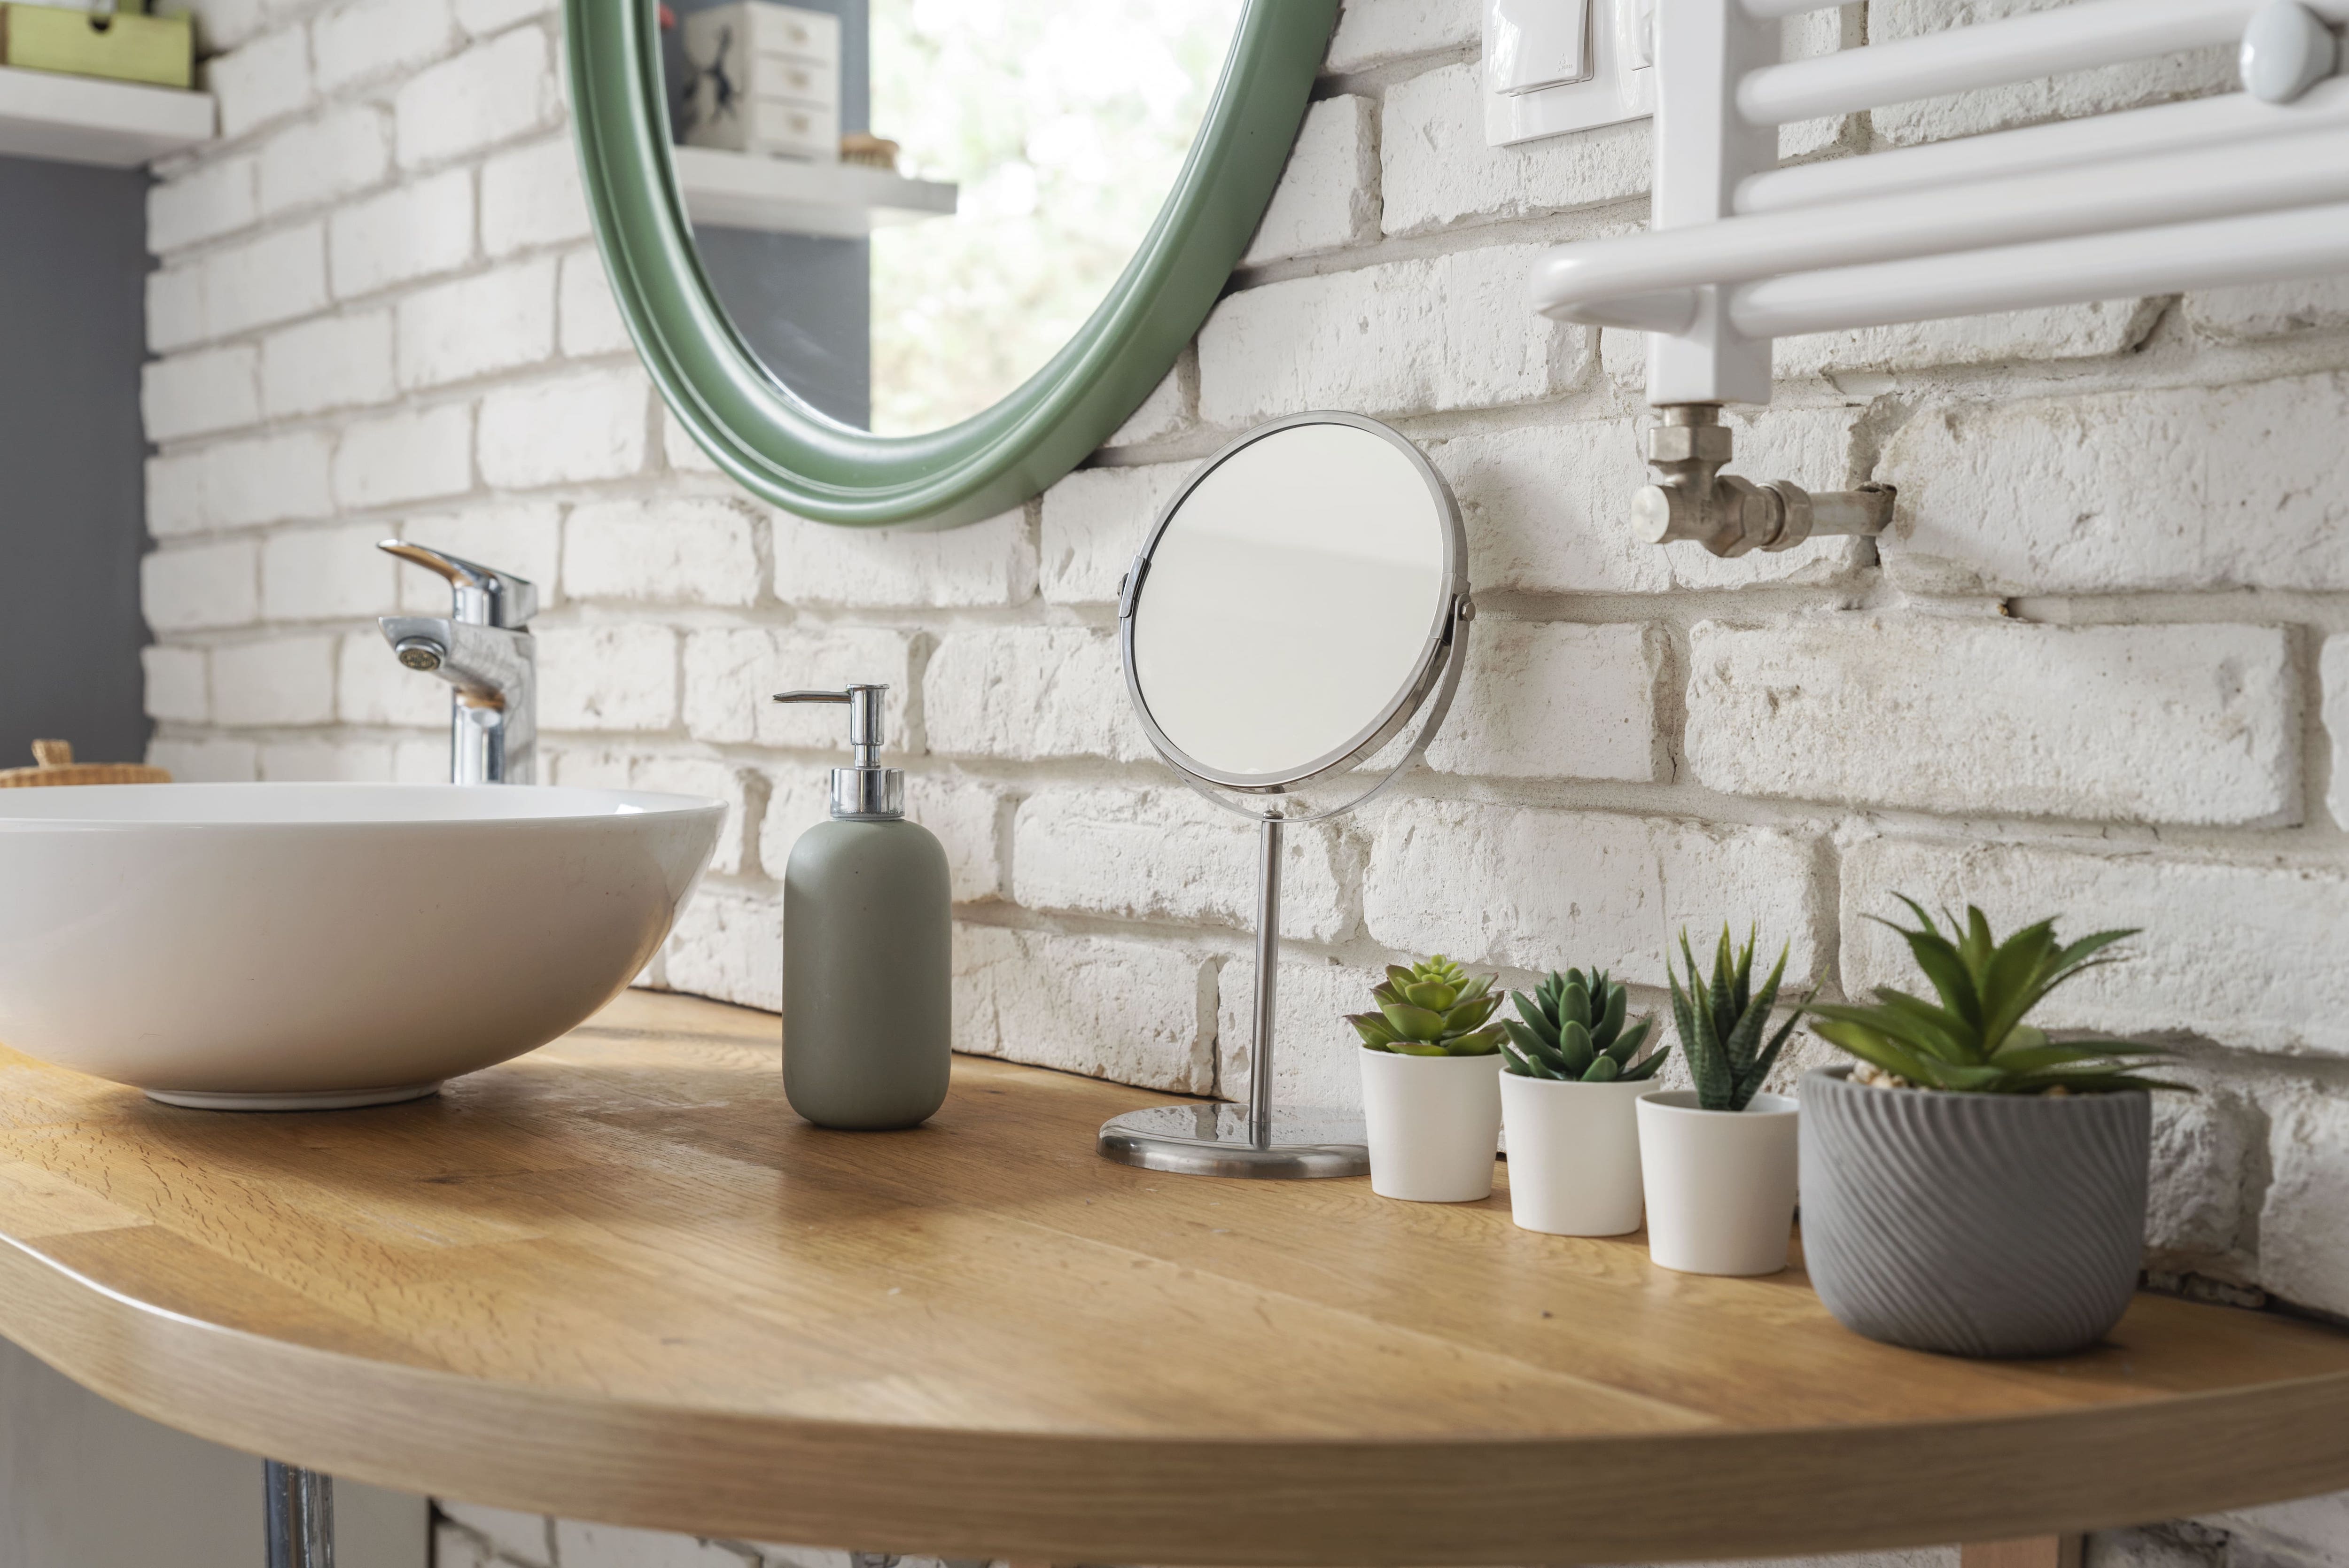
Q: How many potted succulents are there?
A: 4